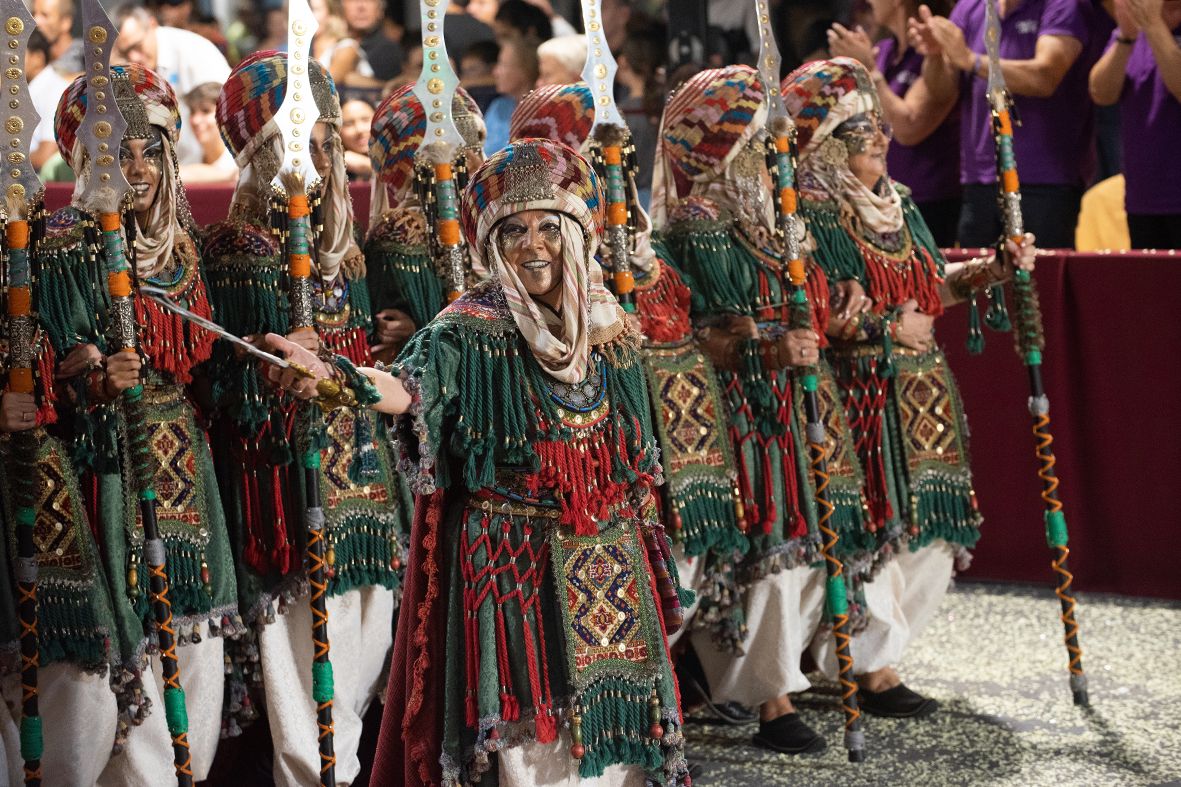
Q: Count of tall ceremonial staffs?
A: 7